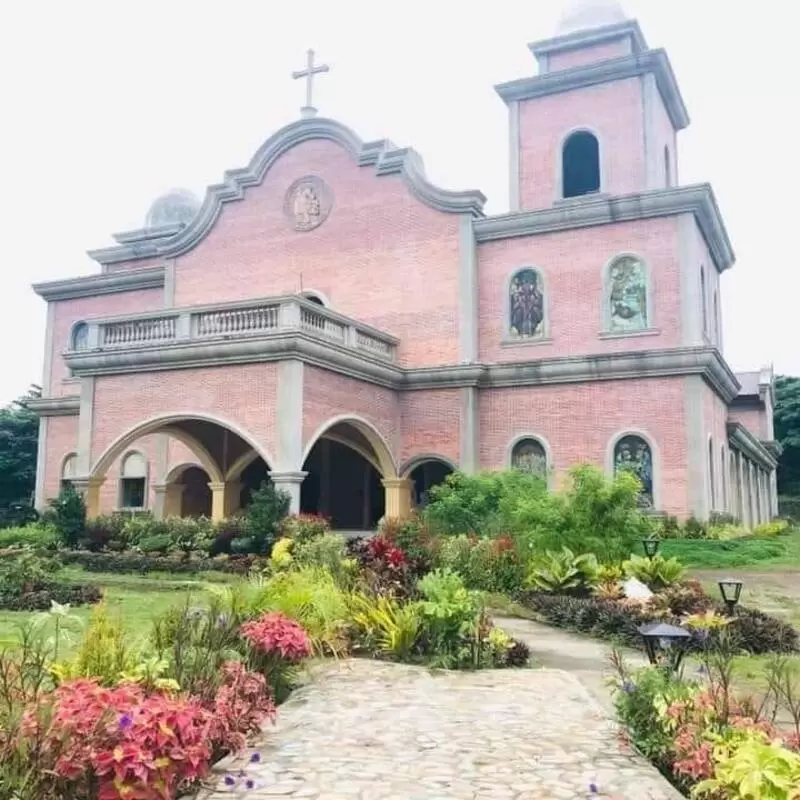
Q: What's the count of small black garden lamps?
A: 3